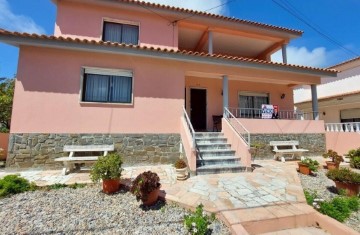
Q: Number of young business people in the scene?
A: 0